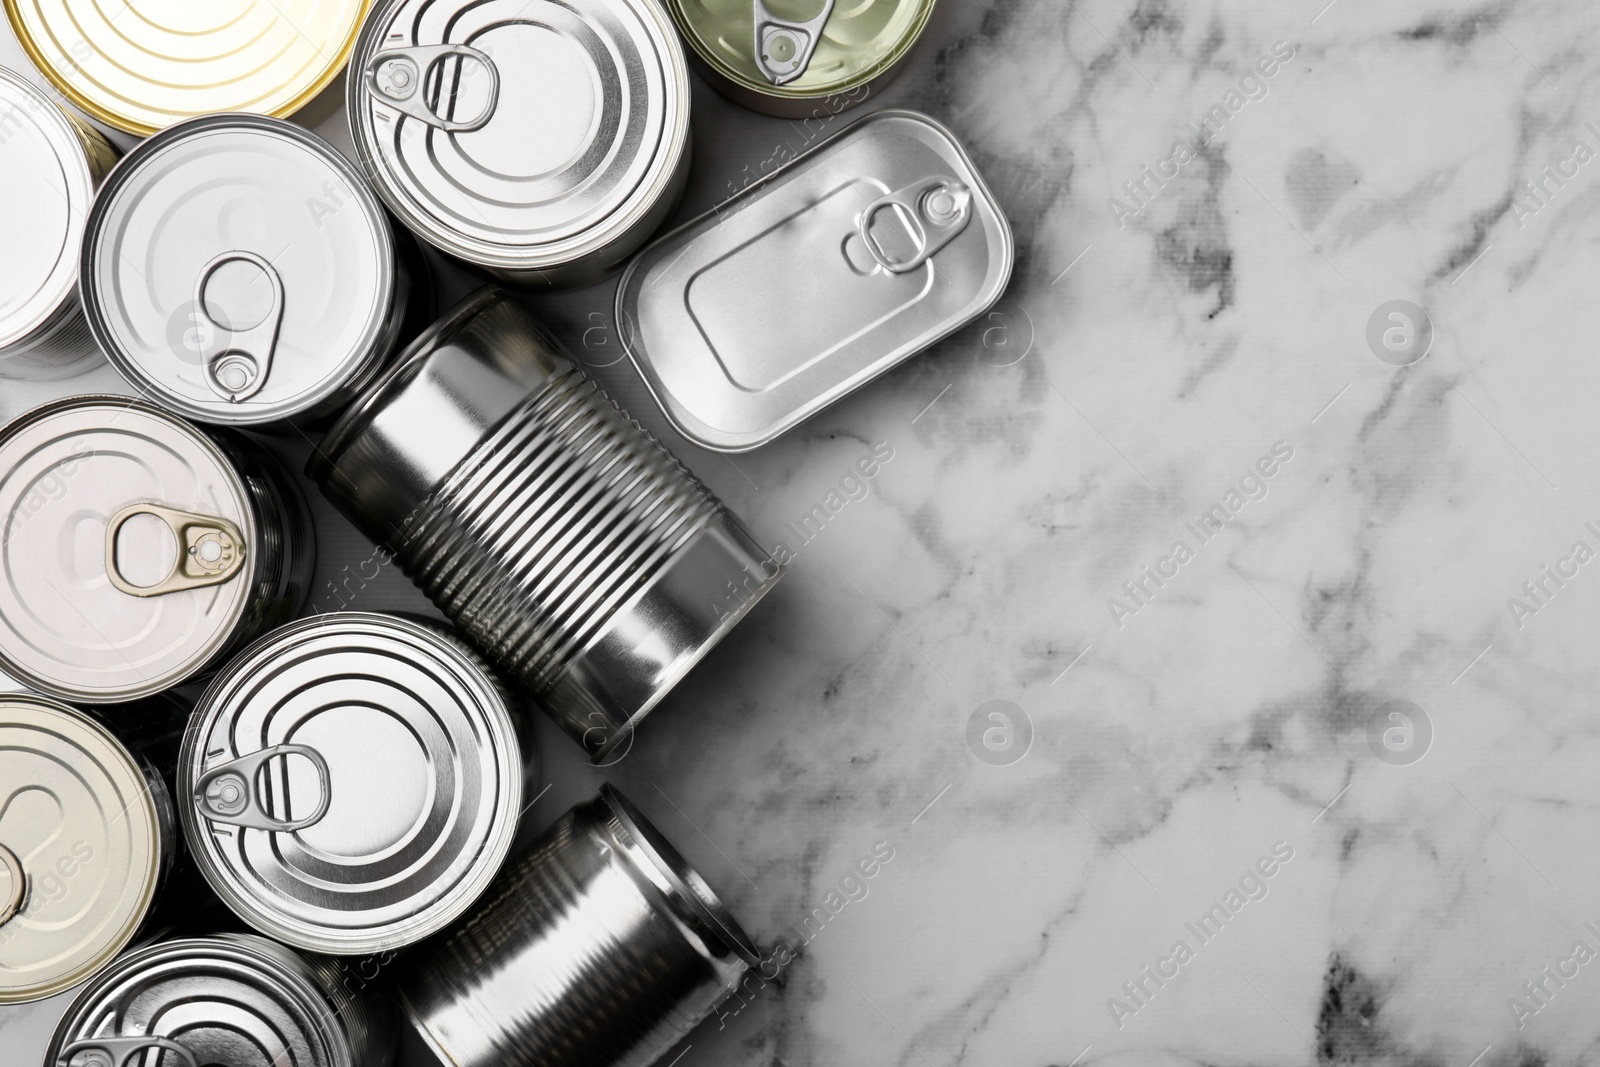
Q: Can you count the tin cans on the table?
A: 12